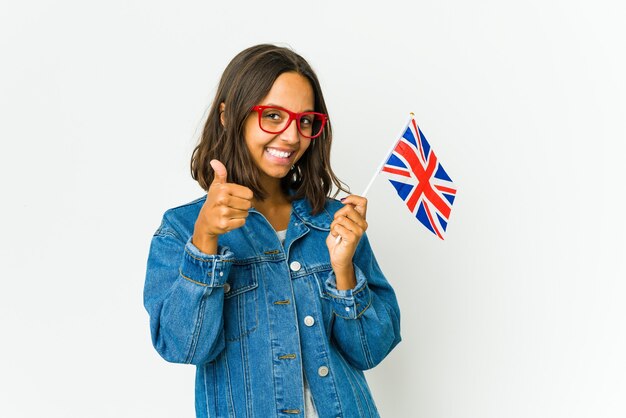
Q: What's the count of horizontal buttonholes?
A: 4